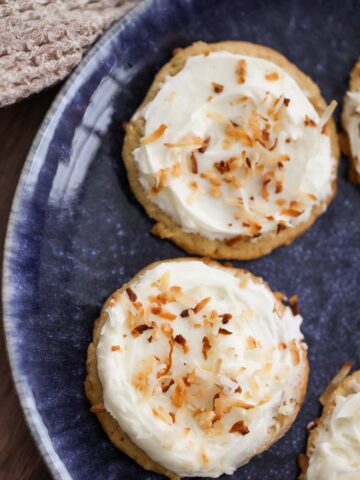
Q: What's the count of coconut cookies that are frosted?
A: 4